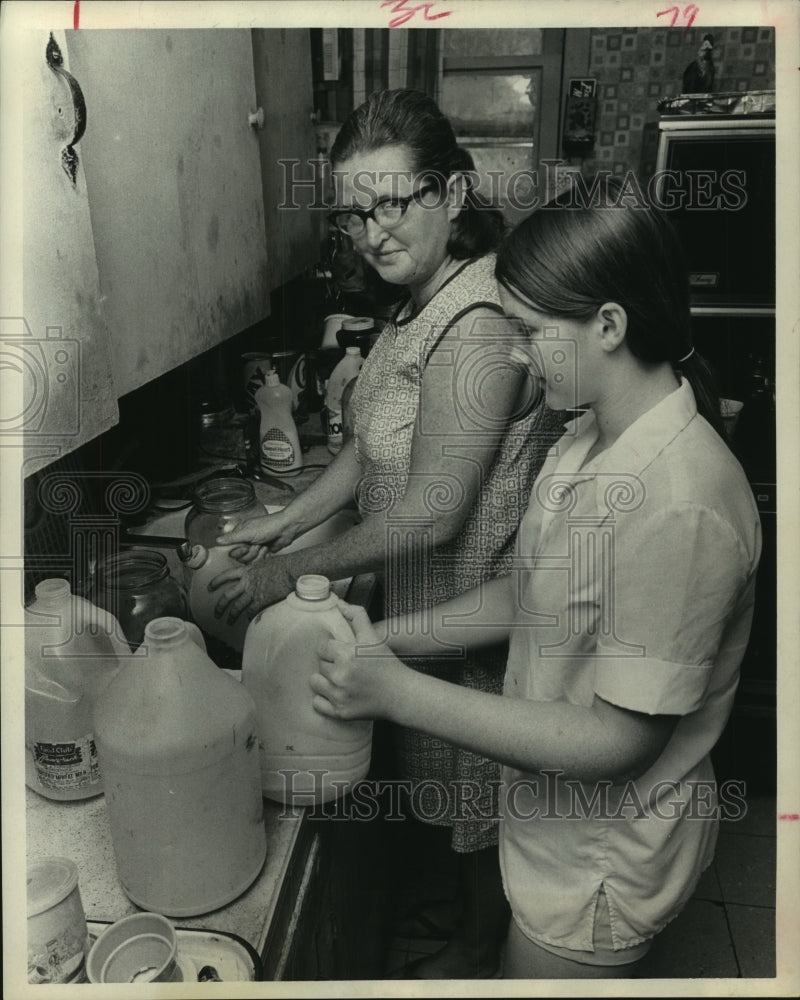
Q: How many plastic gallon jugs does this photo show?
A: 4